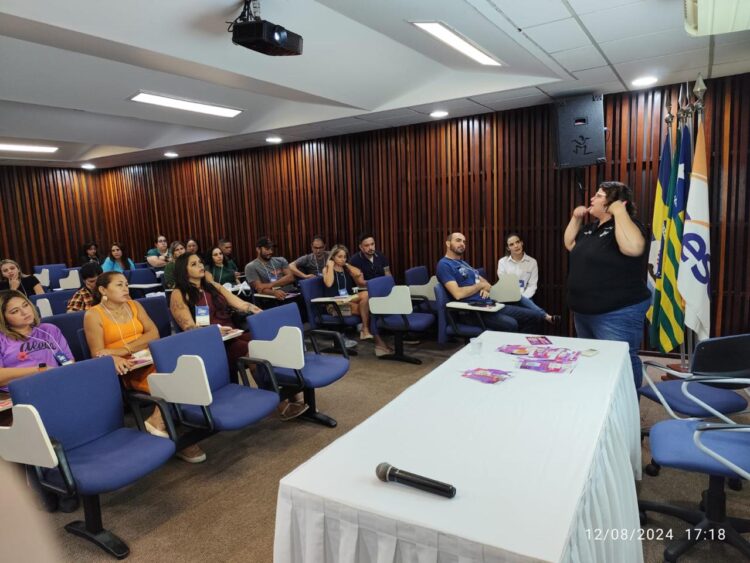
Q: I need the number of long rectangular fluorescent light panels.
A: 3